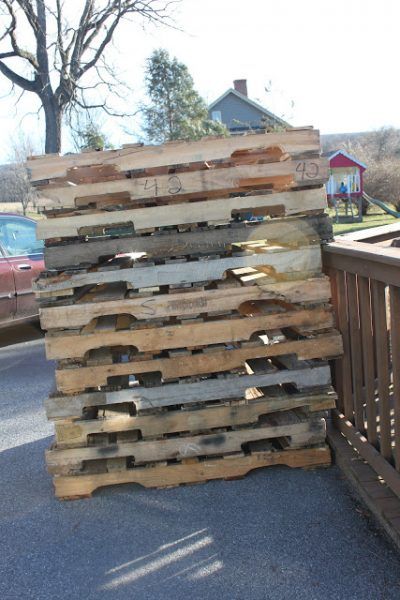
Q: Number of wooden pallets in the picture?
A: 12